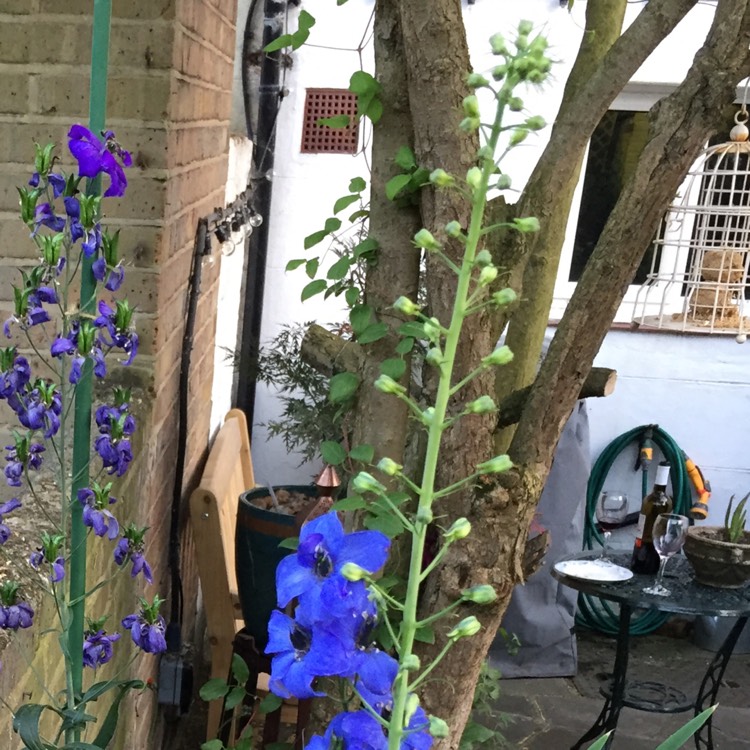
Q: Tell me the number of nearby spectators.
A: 0